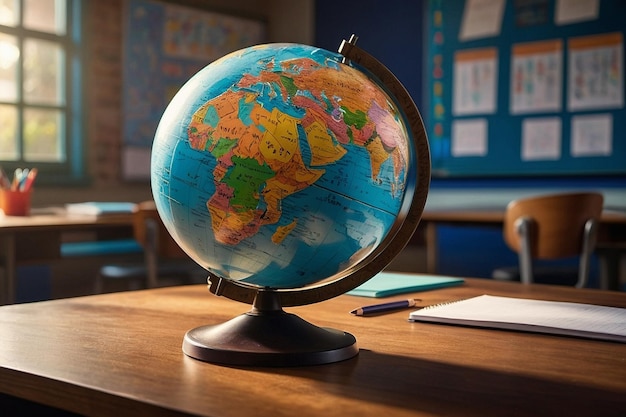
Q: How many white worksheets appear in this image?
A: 8